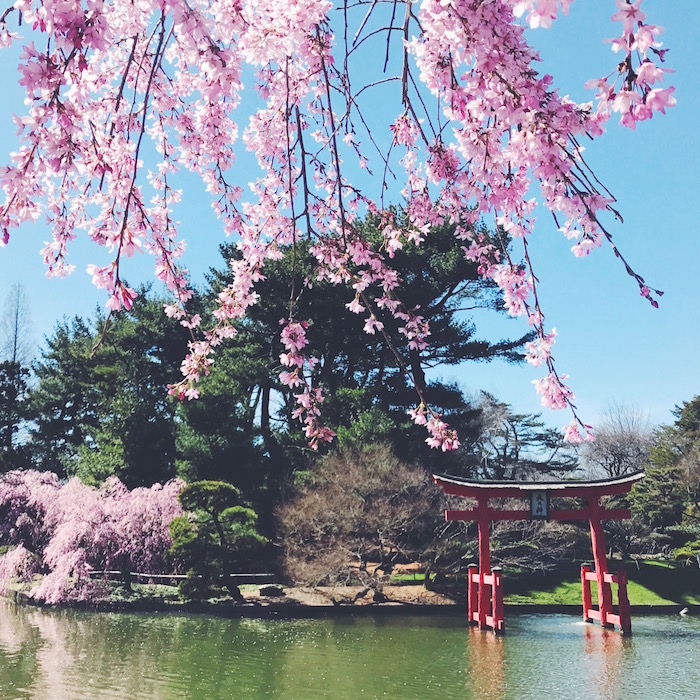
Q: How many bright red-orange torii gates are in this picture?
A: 1